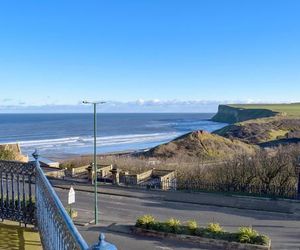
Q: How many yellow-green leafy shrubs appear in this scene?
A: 5